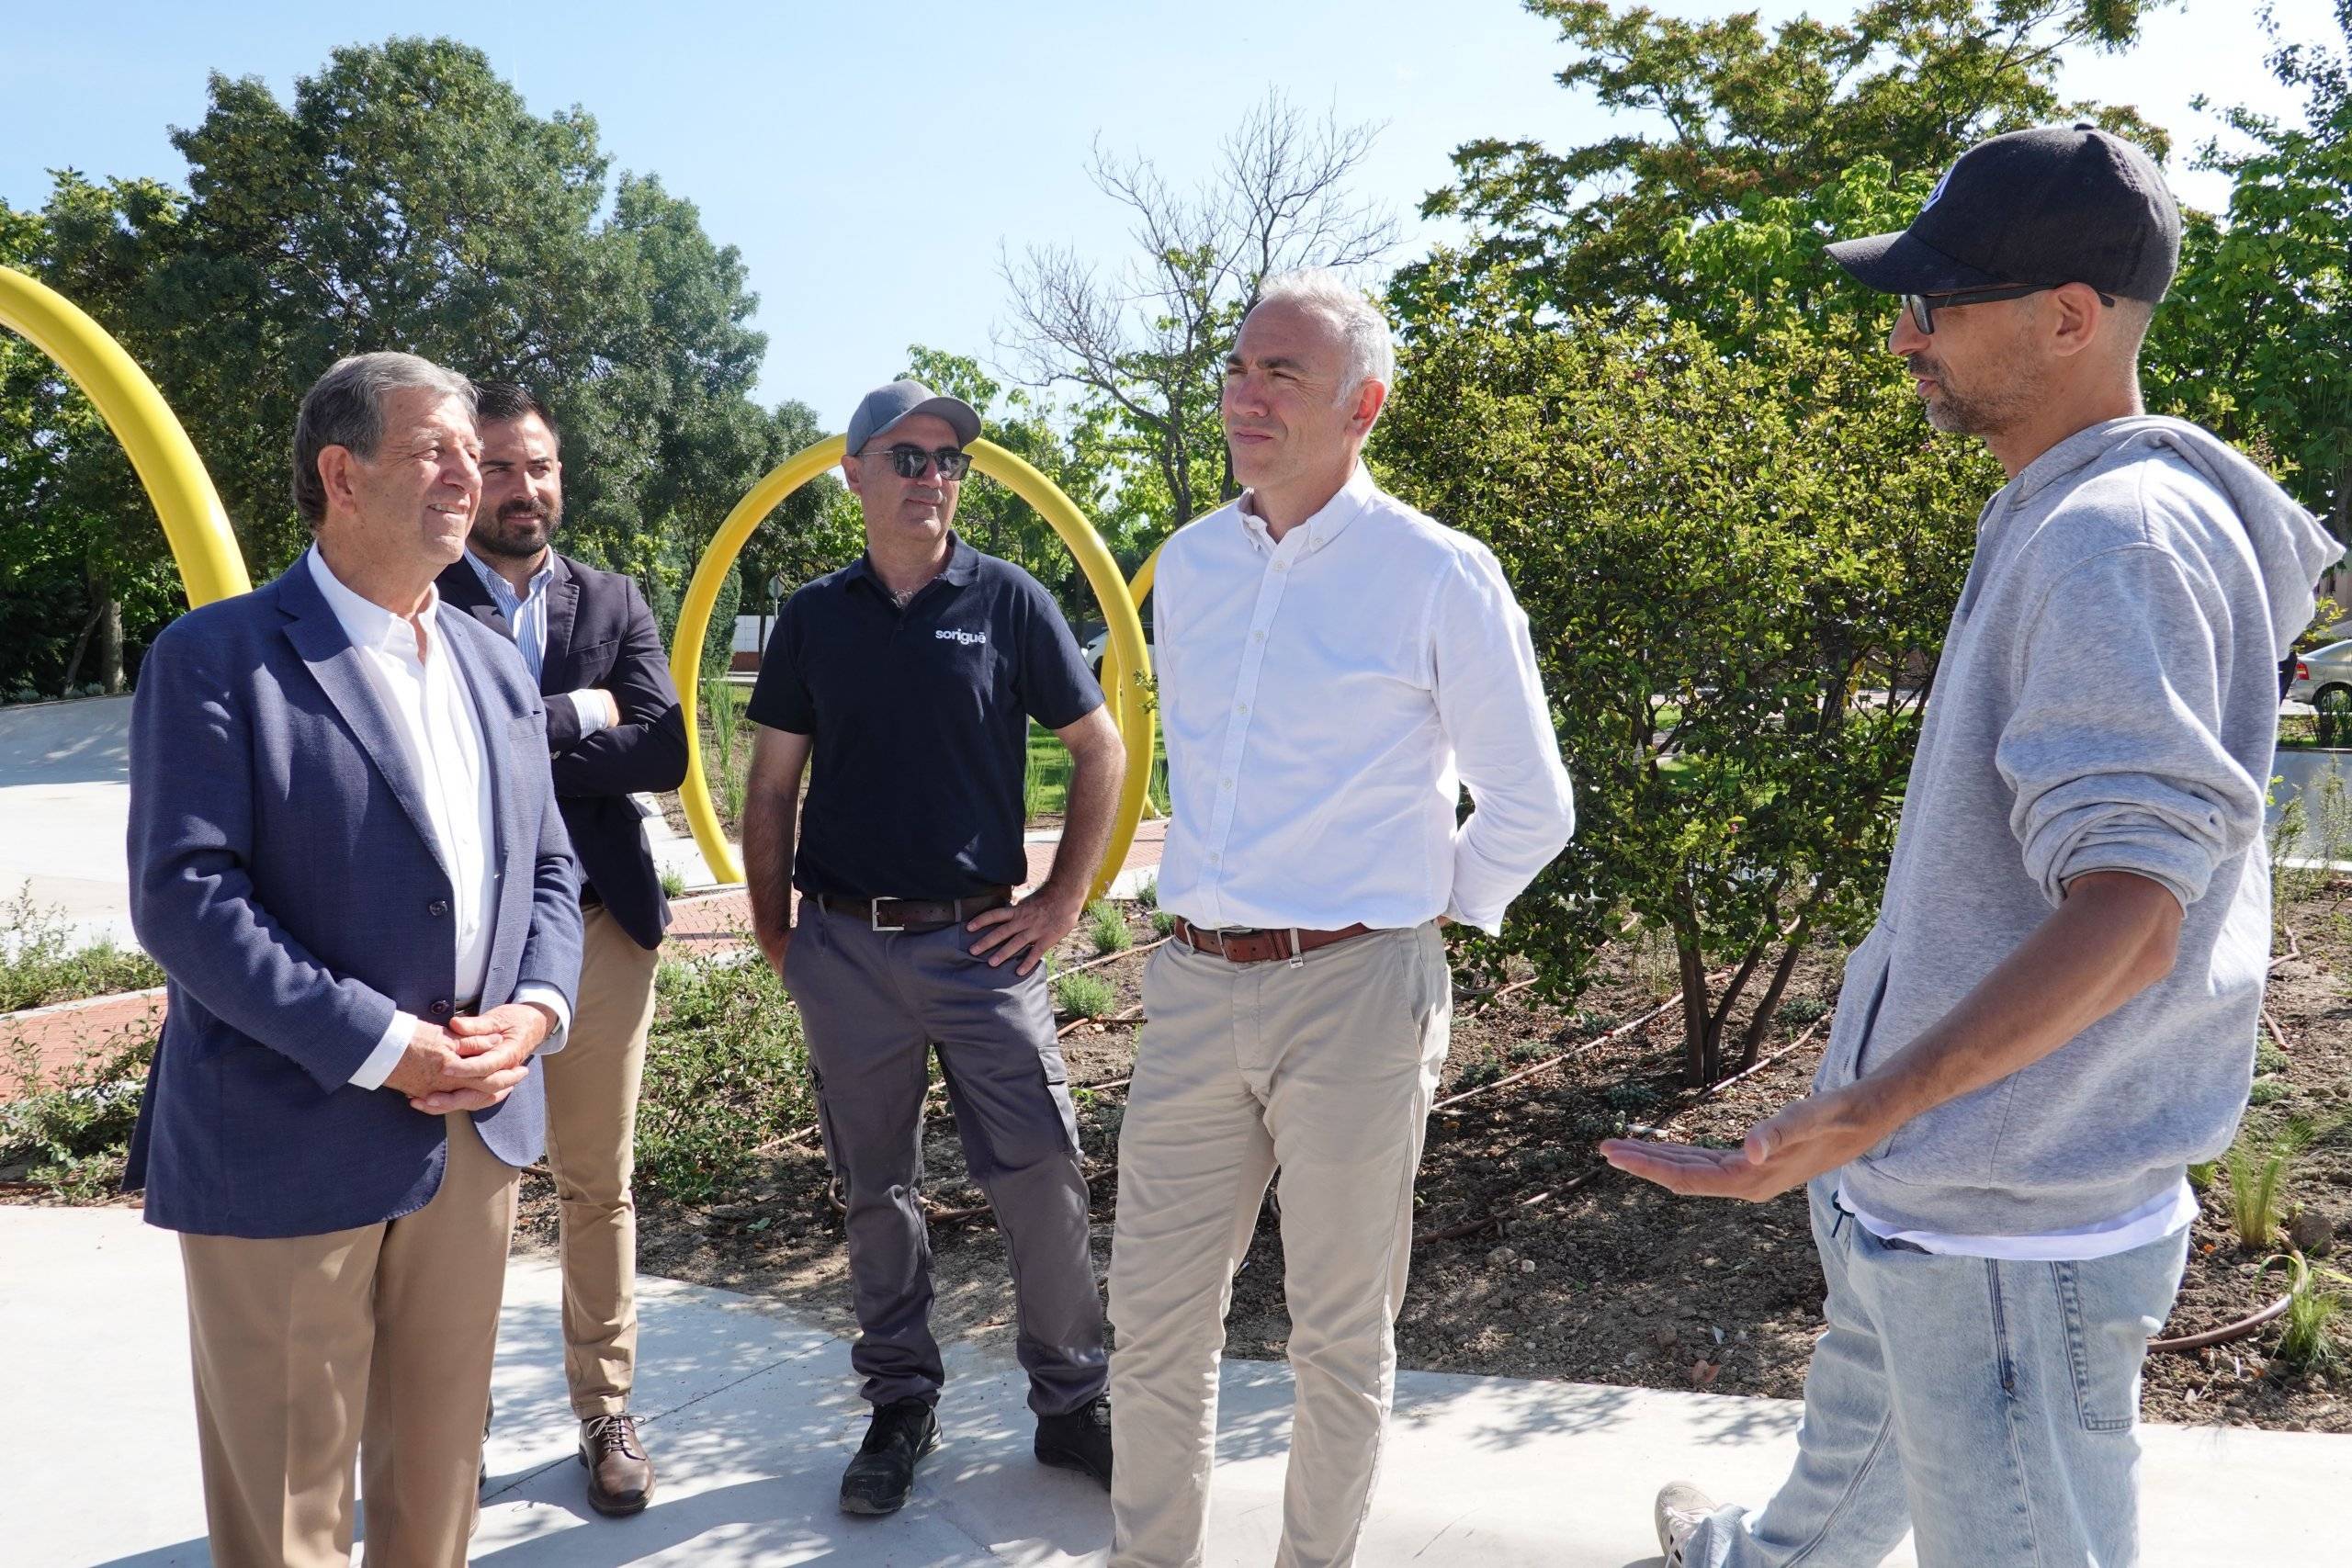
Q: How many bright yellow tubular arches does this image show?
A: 3